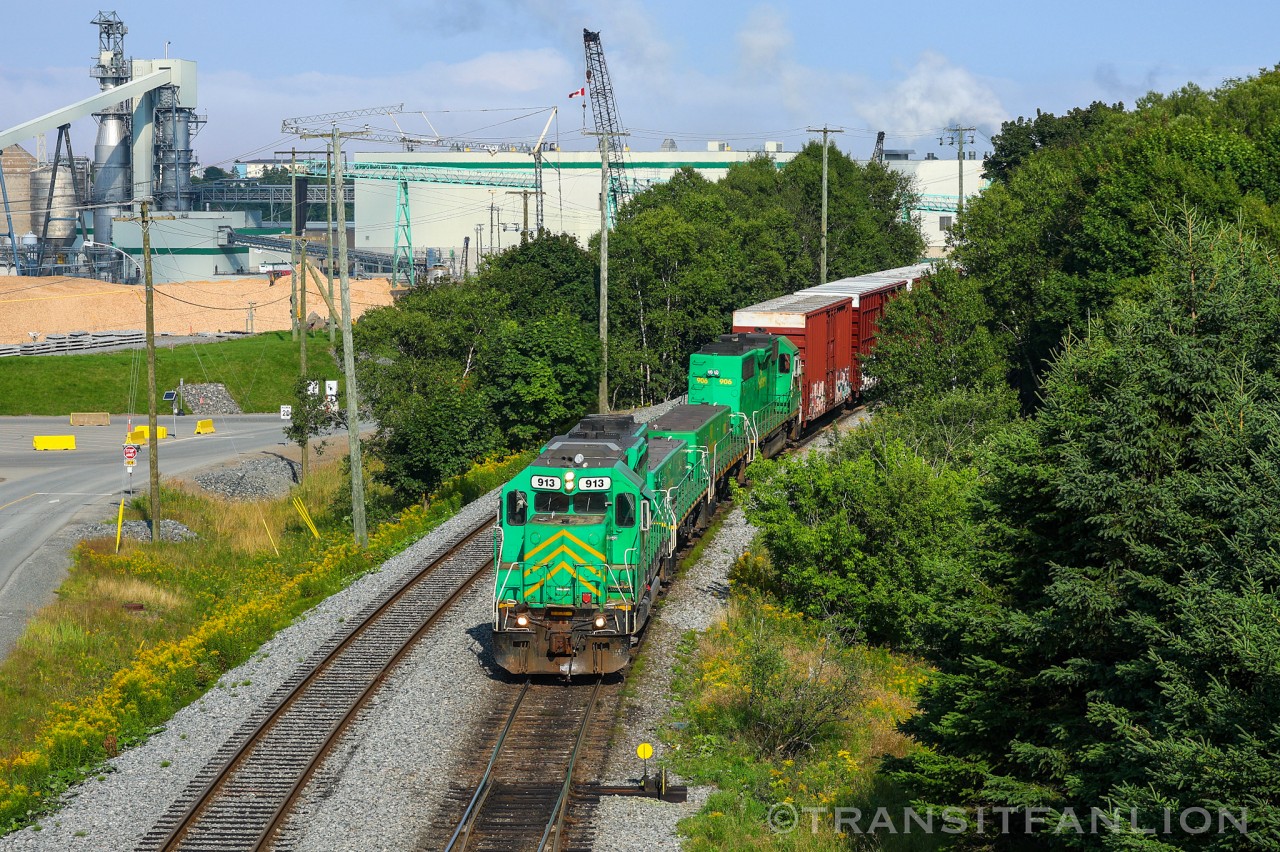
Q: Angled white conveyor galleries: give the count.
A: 1